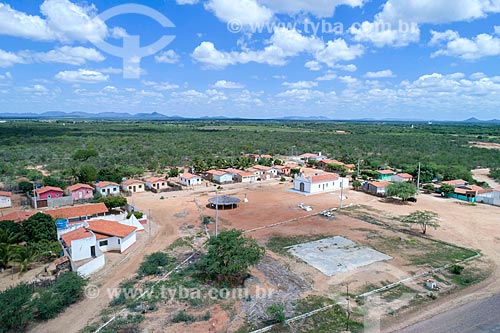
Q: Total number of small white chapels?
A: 1